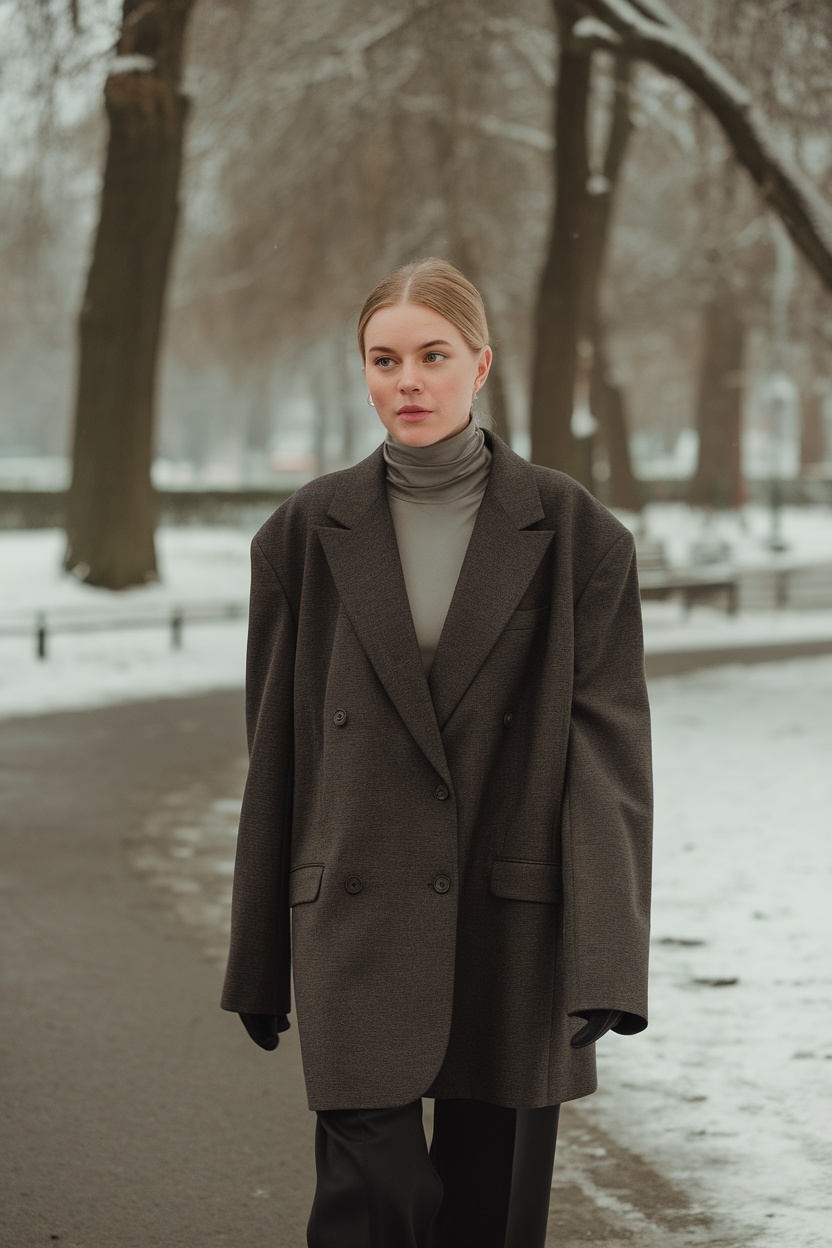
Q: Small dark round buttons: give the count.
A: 5